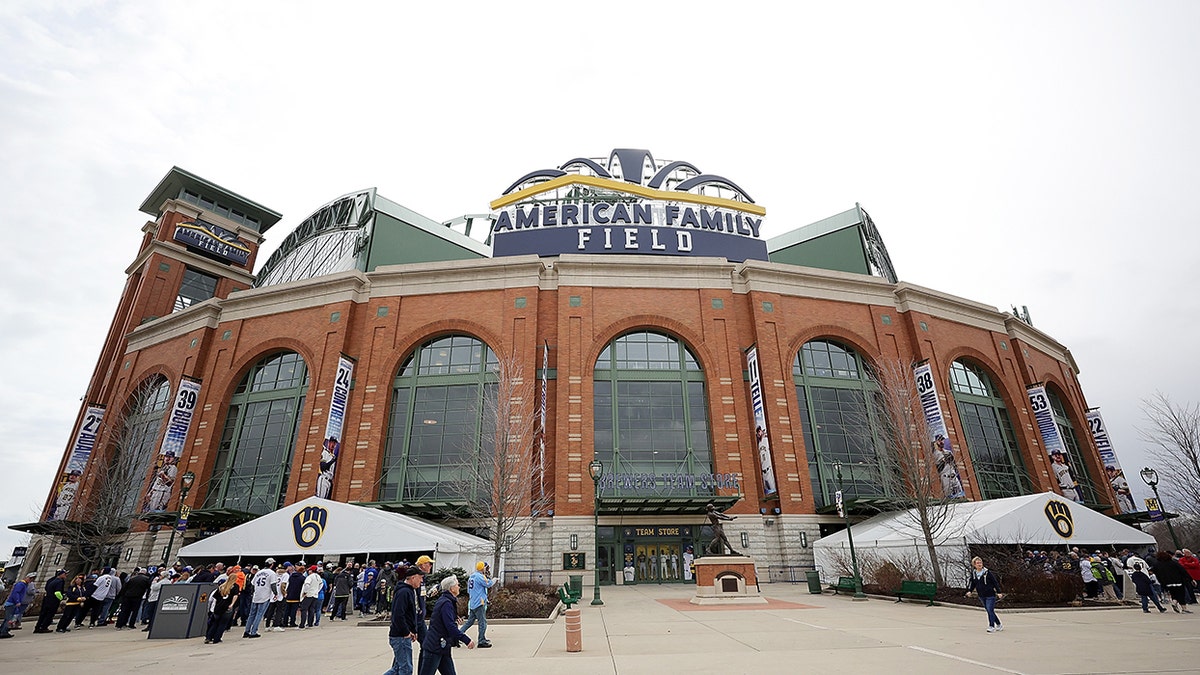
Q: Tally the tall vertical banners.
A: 8